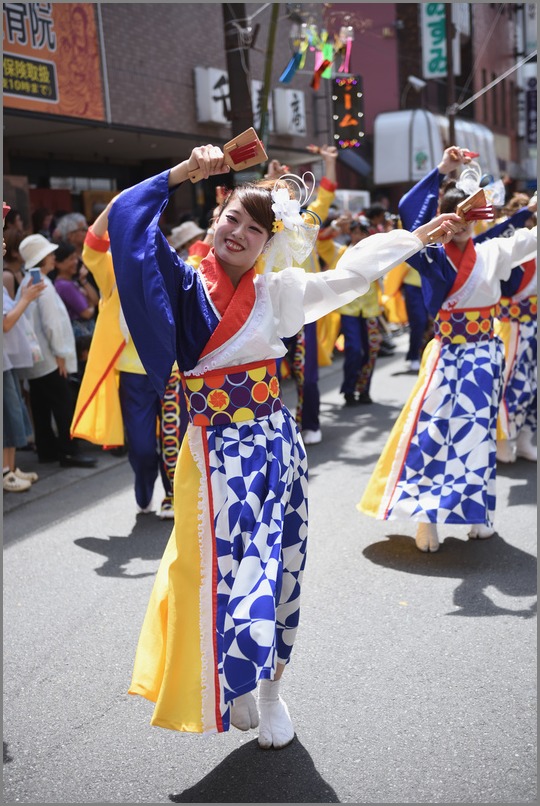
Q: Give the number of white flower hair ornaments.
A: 2